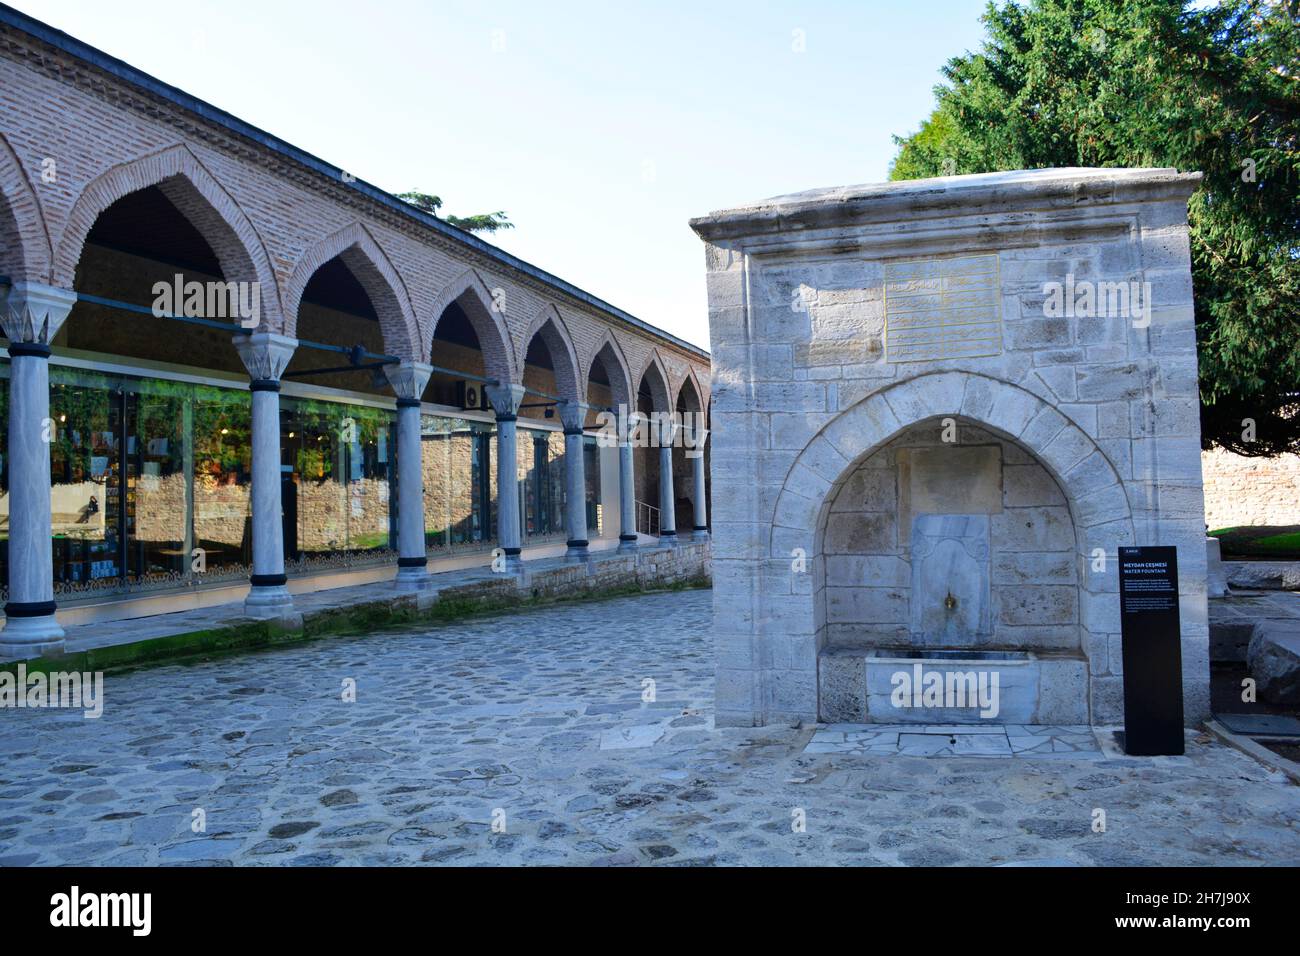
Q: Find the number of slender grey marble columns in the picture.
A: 8